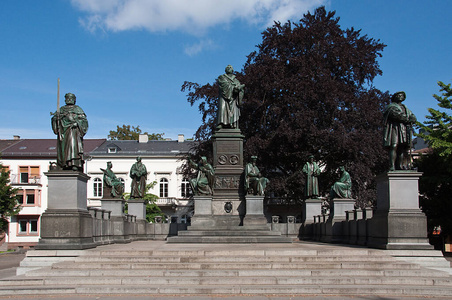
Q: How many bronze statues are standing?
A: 5